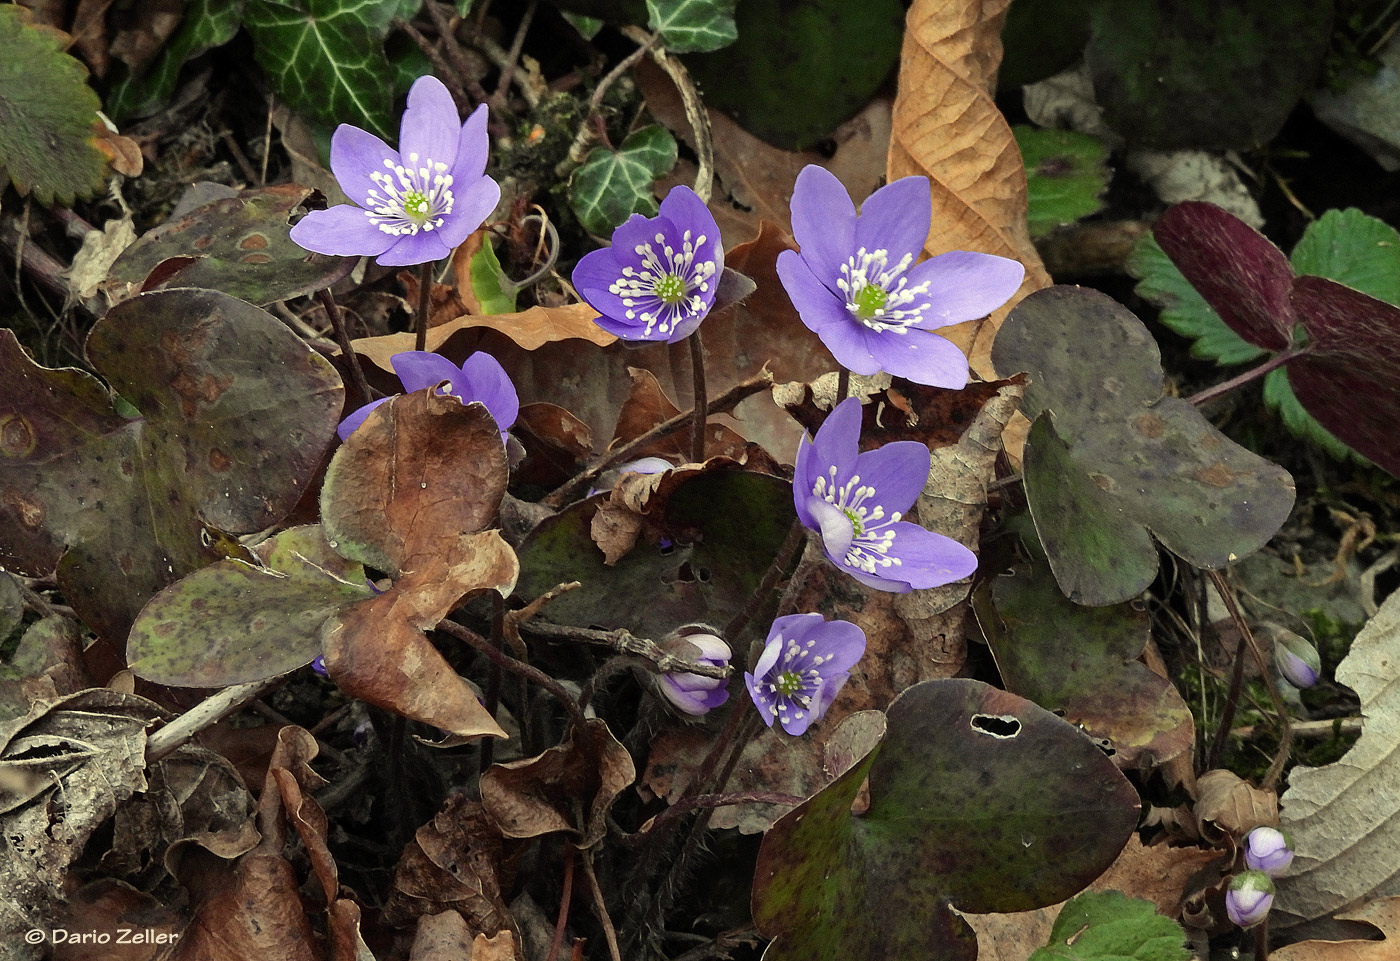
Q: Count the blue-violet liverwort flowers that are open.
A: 6